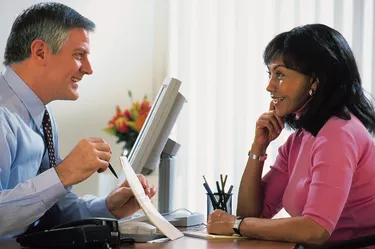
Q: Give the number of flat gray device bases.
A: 1